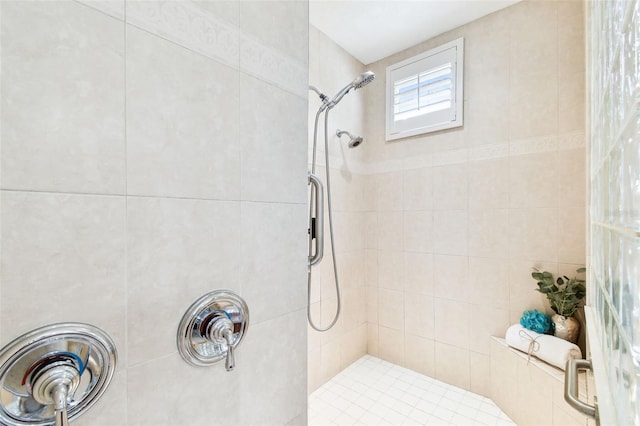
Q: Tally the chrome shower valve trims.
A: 2